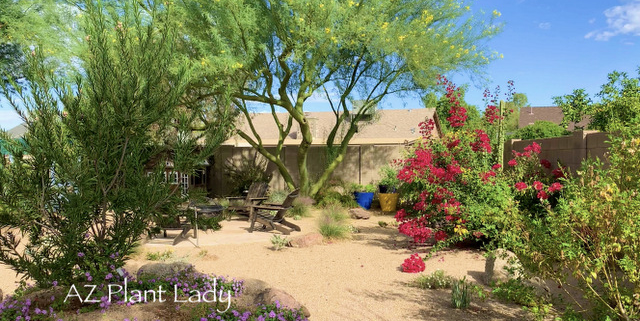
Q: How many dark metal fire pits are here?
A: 1